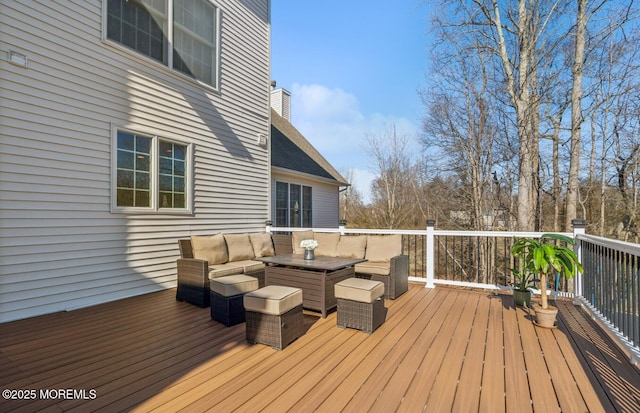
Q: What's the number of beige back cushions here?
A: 7